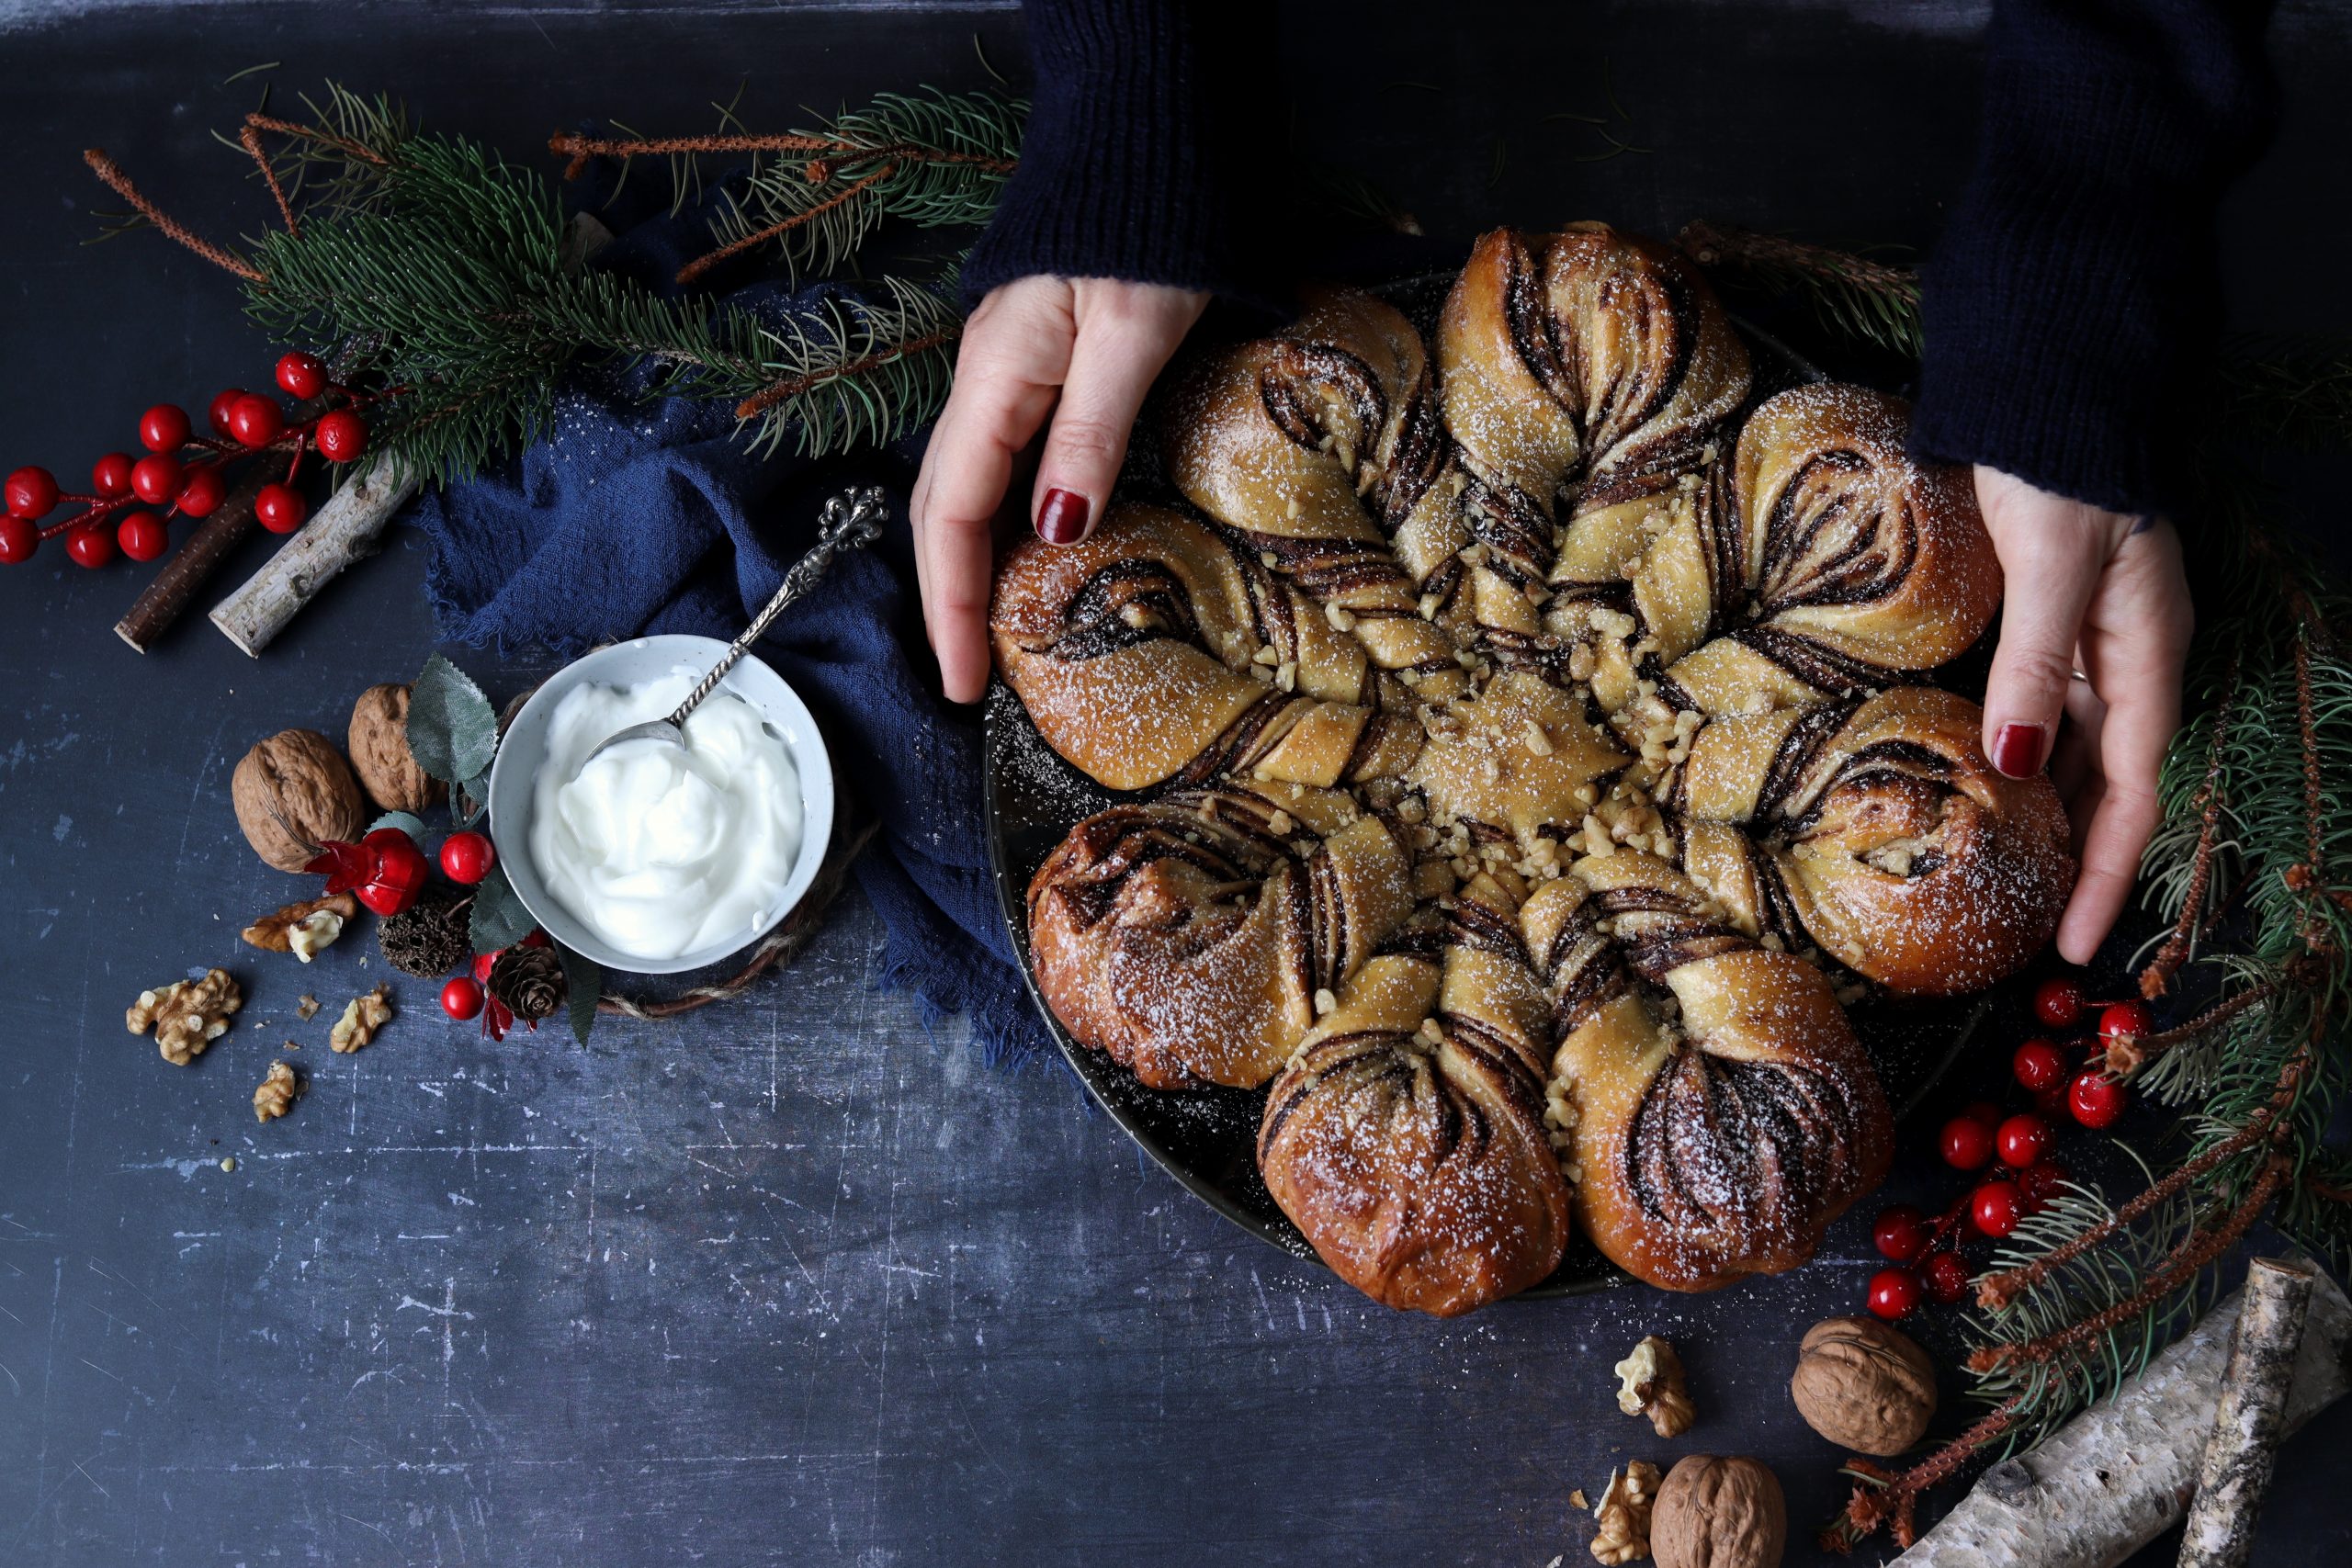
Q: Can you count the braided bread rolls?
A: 8